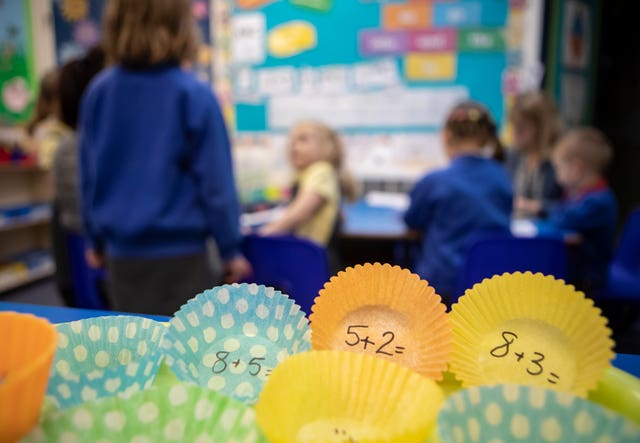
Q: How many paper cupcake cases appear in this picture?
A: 8